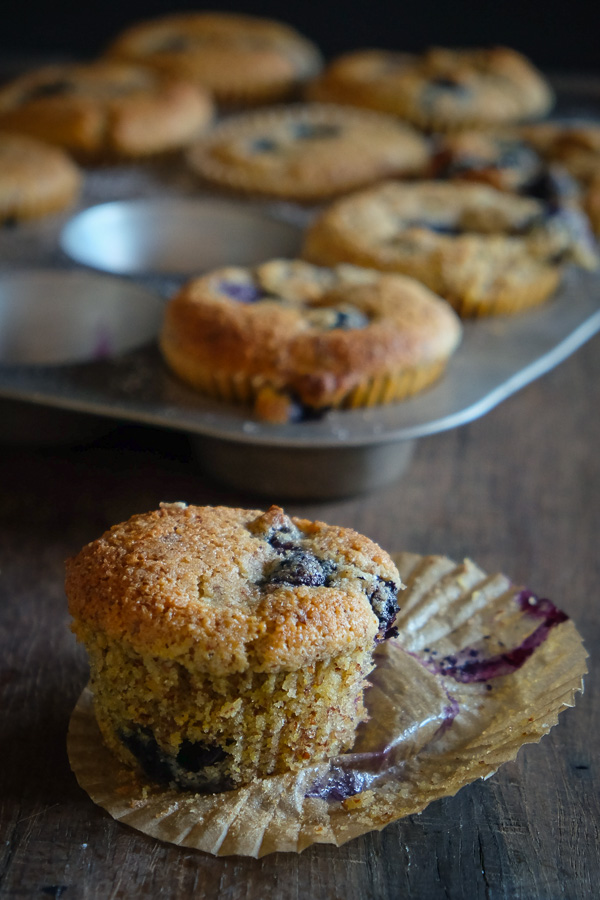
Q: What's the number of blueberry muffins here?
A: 9